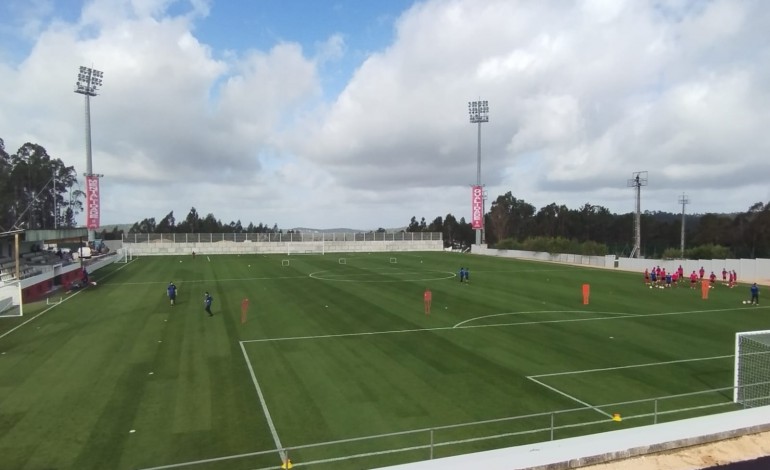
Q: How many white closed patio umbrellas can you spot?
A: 0